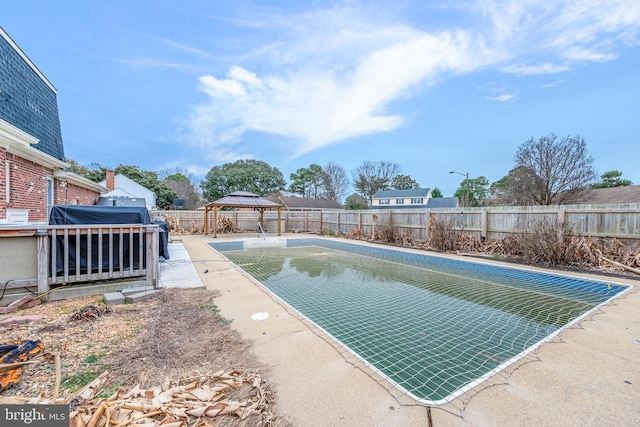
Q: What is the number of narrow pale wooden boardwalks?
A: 1